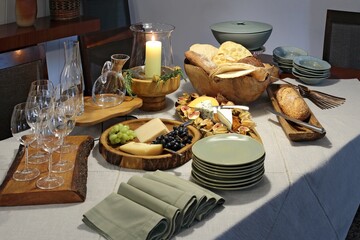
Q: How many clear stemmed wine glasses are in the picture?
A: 6